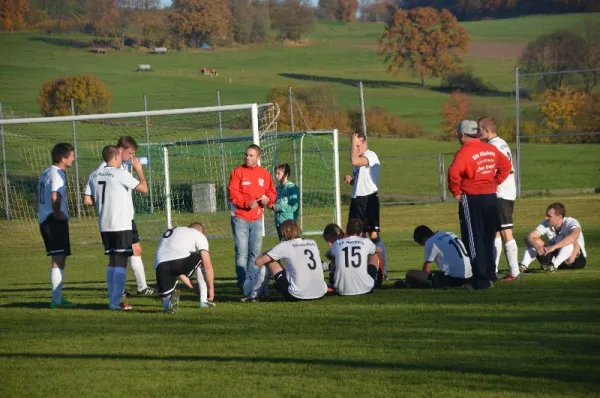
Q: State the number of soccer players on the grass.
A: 11